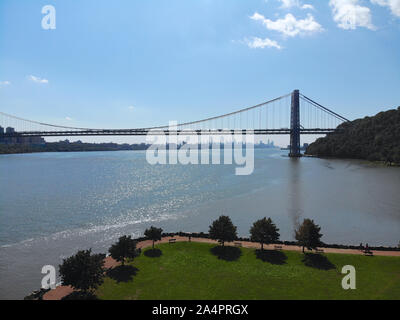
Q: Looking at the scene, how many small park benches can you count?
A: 5